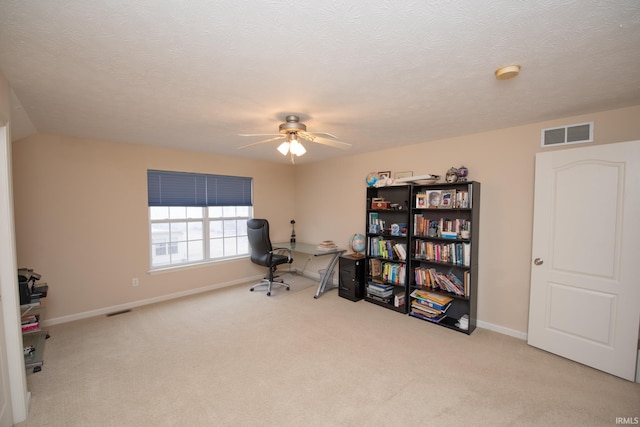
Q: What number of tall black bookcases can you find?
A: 2